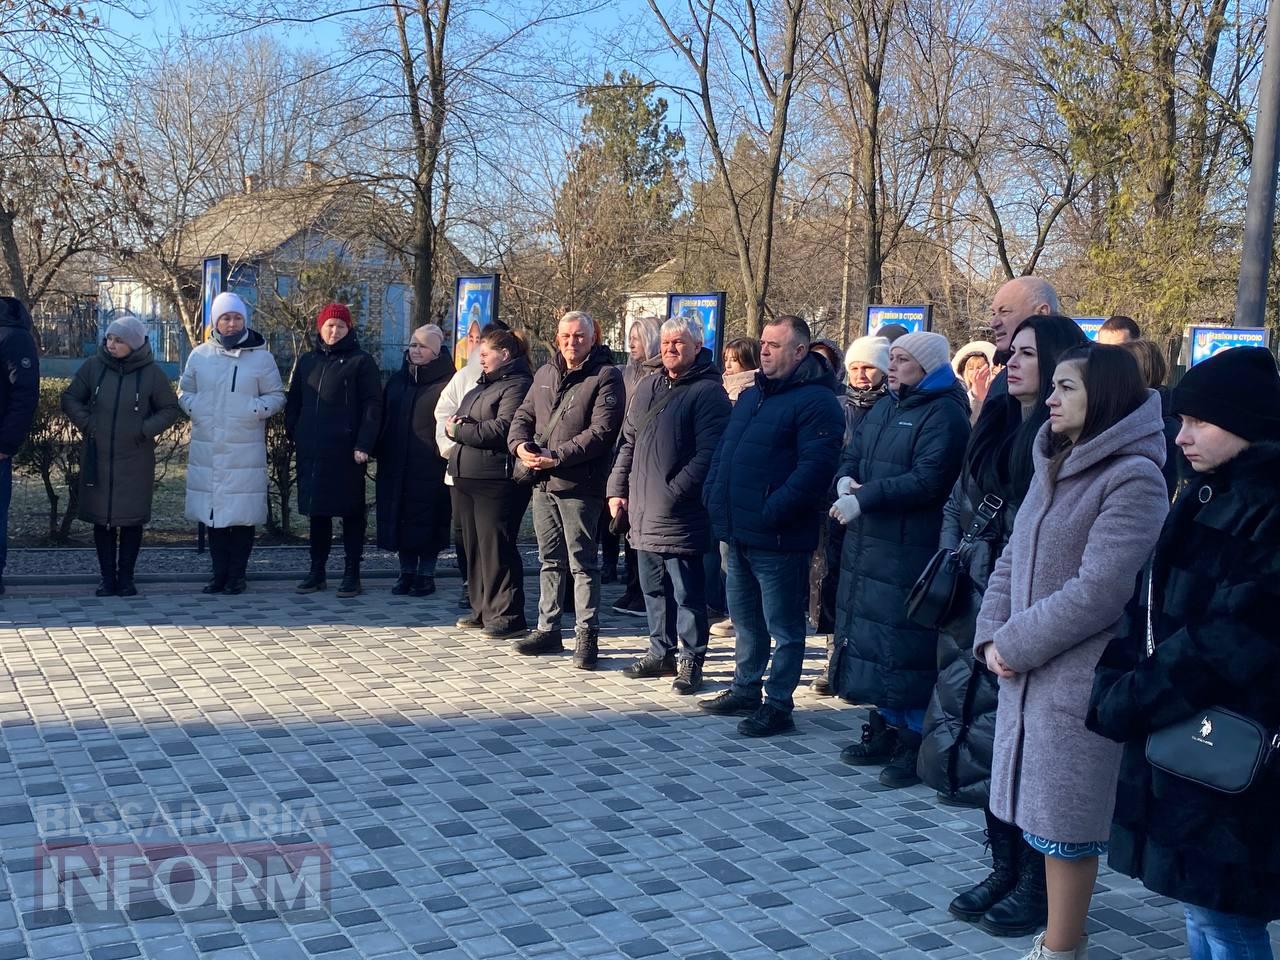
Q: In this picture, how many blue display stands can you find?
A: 6